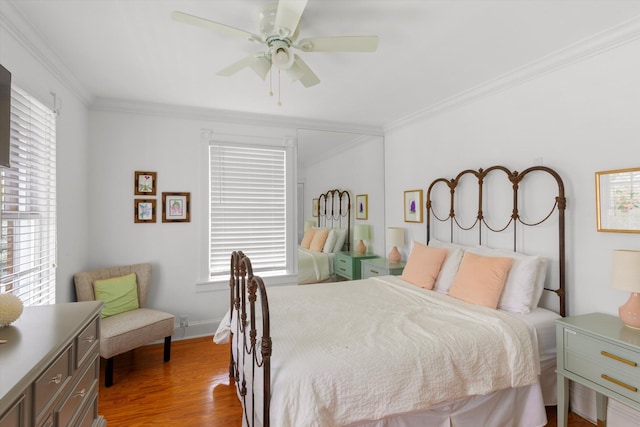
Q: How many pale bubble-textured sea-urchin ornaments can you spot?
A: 1